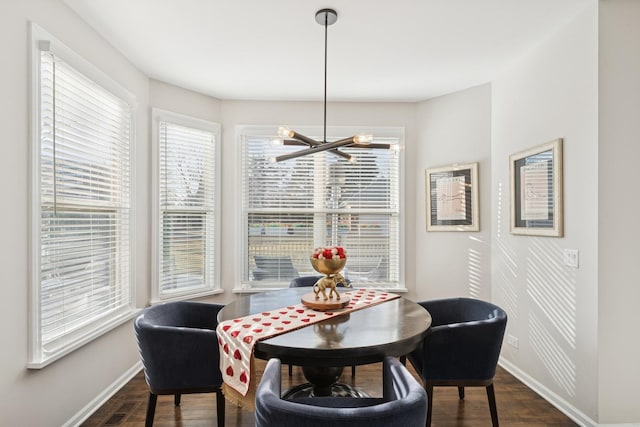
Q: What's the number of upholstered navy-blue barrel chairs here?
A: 4